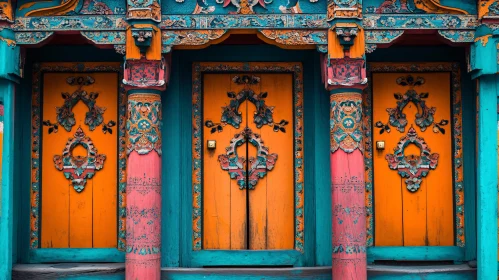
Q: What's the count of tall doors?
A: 3